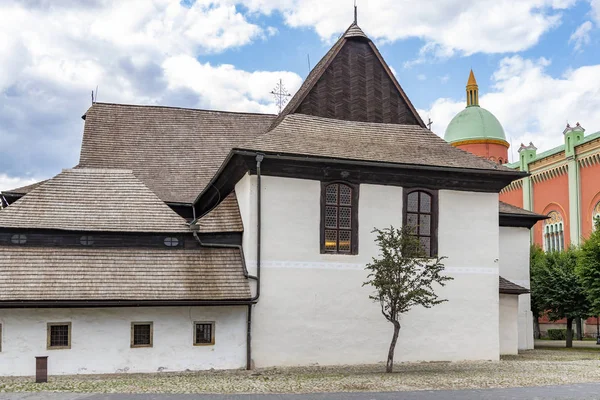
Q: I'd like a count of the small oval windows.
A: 3